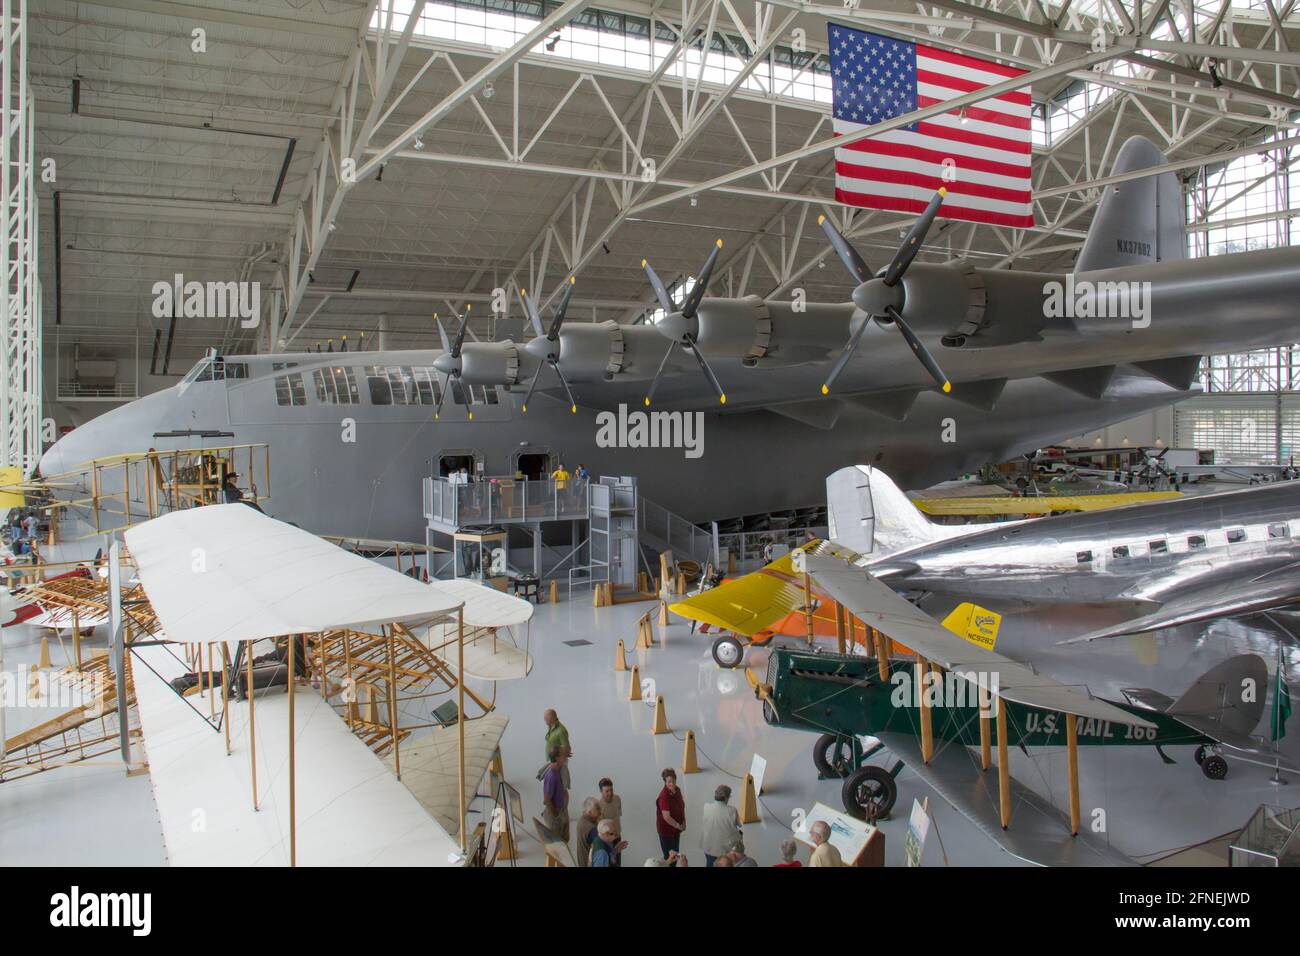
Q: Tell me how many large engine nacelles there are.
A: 4